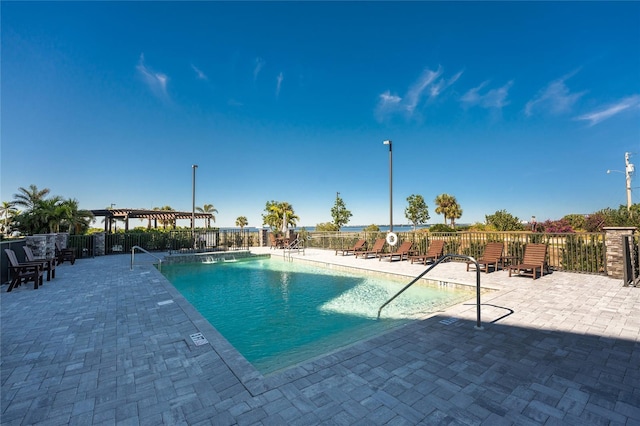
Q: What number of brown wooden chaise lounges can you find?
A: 6